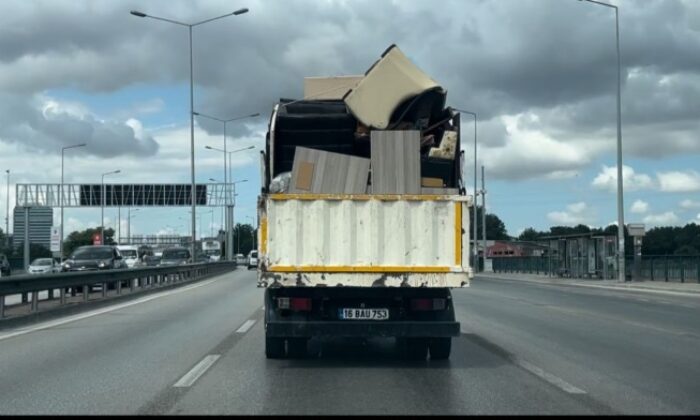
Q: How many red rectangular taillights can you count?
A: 2